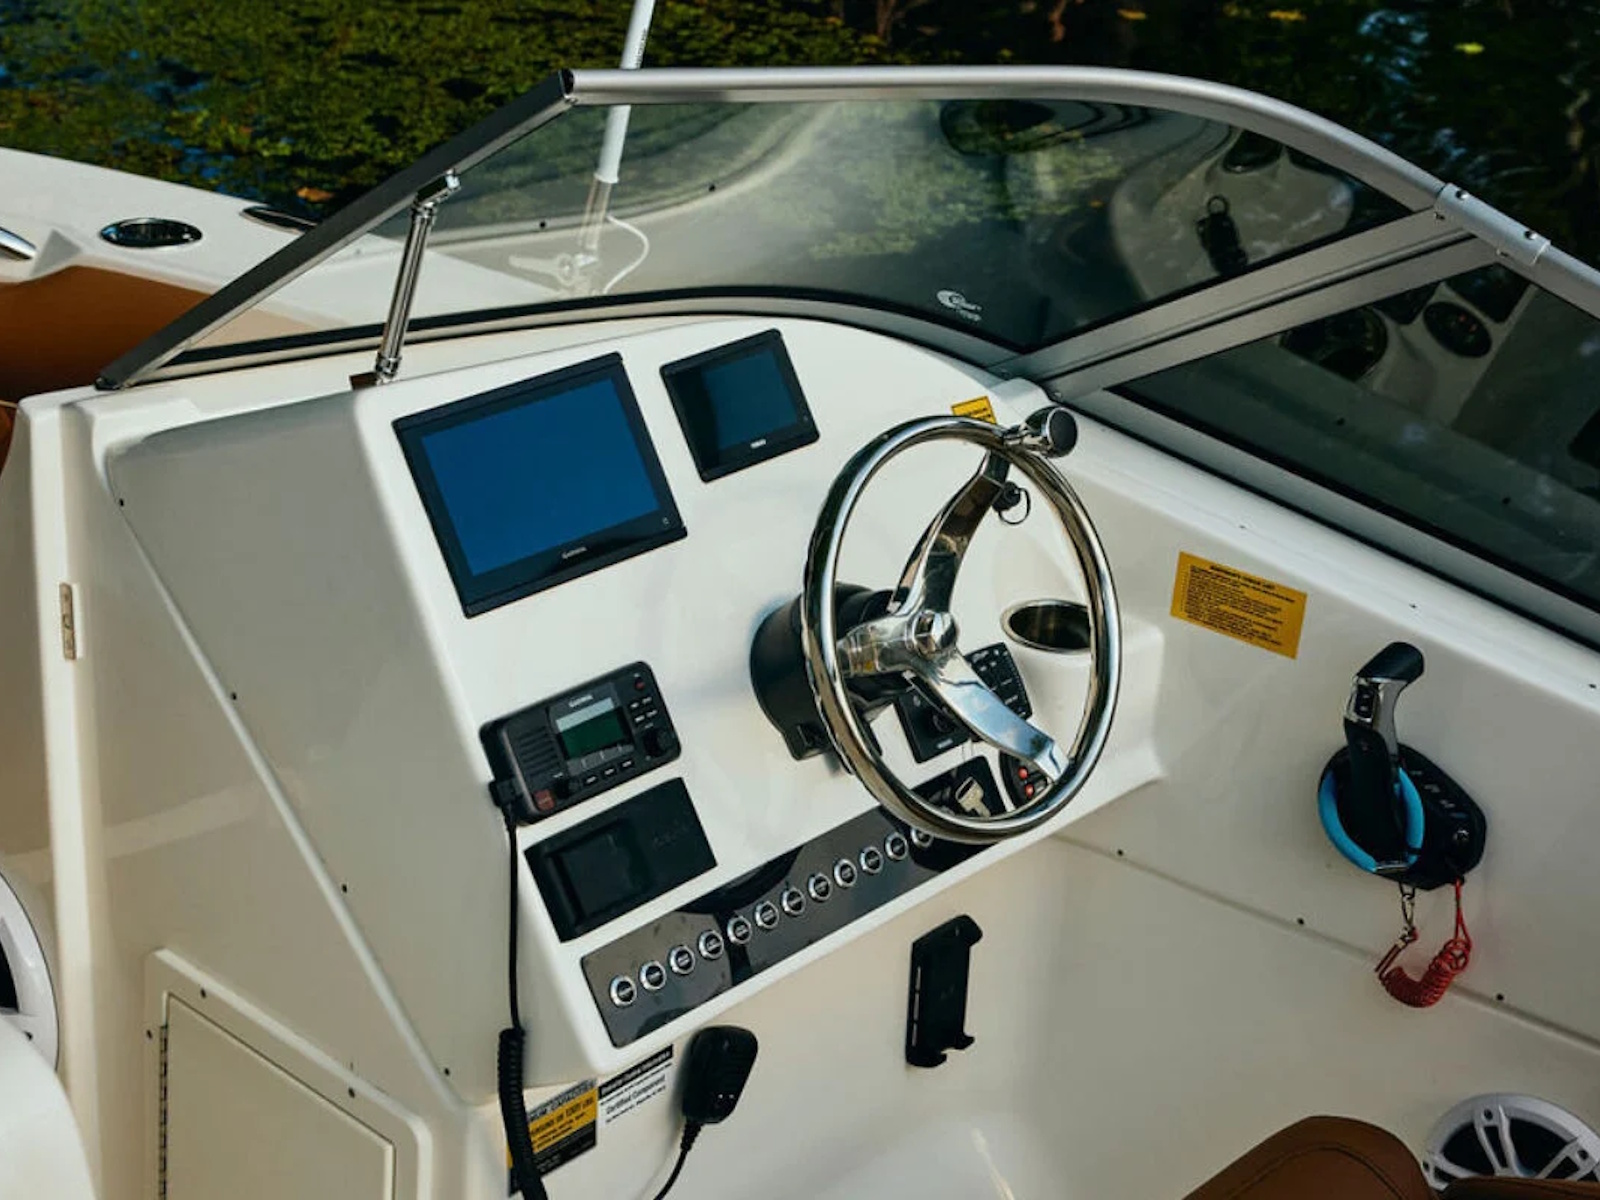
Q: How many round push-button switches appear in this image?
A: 12